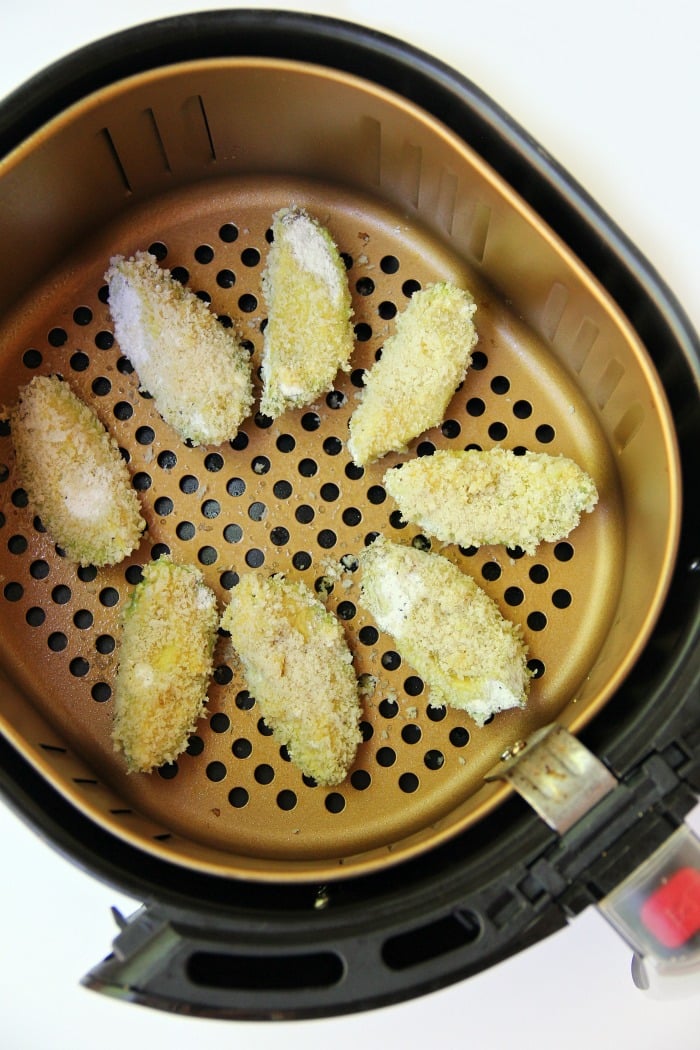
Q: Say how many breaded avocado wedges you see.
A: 8